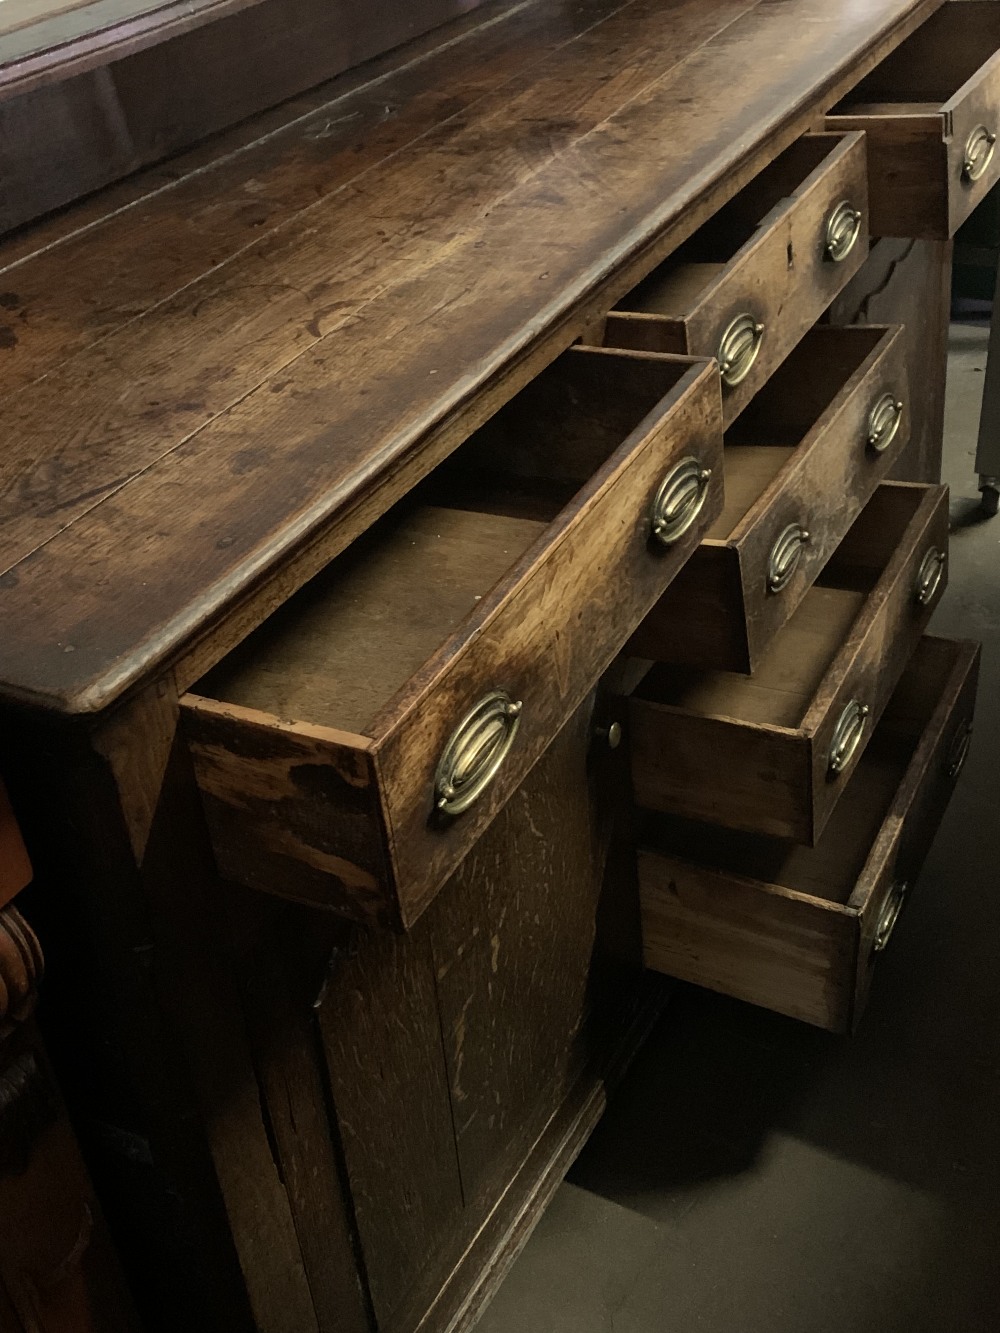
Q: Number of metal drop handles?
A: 11